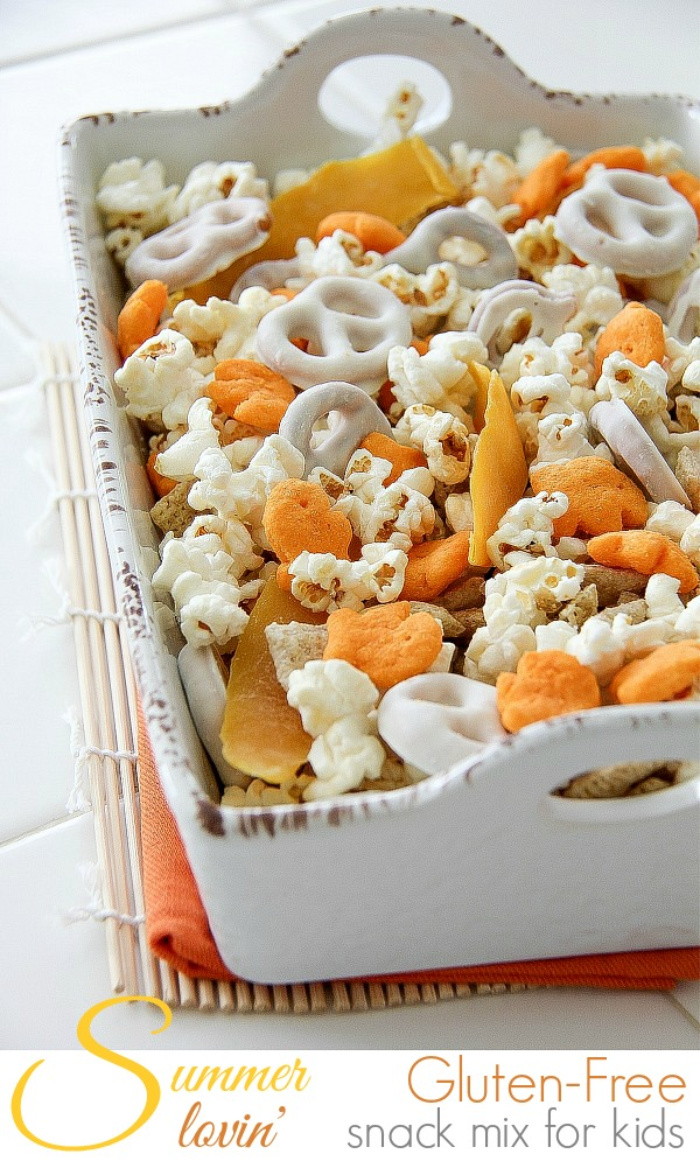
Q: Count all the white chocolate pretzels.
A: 11